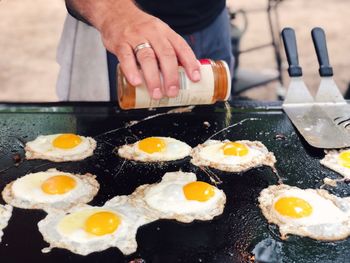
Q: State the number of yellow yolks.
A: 8